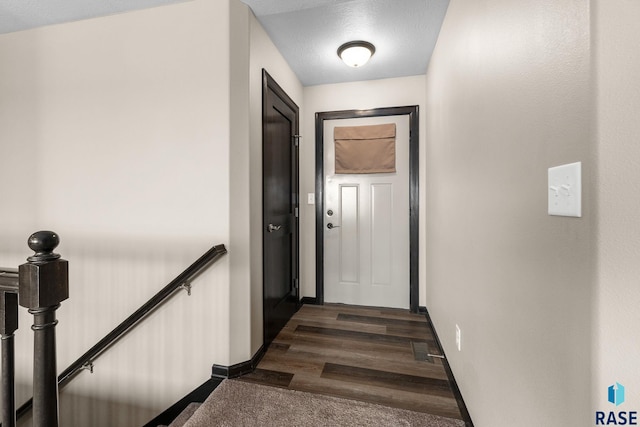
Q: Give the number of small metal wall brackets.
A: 2